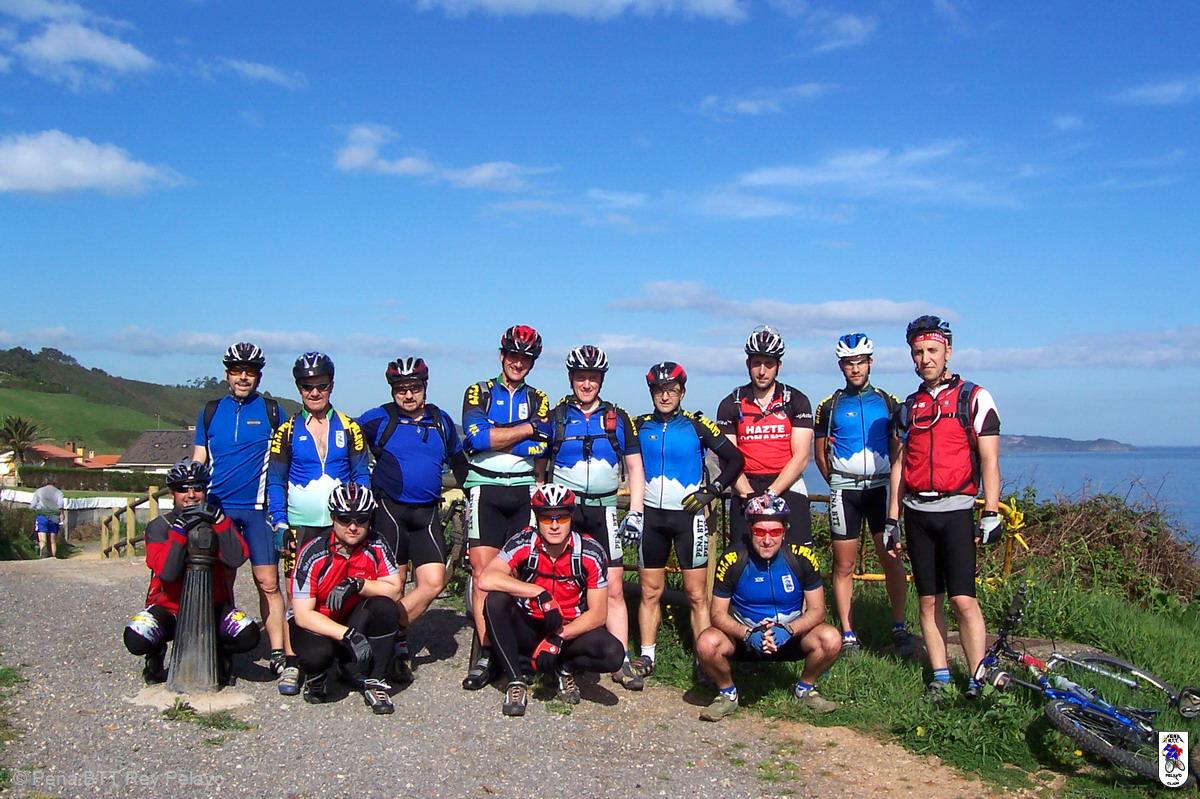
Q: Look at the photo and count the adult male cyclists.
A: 13